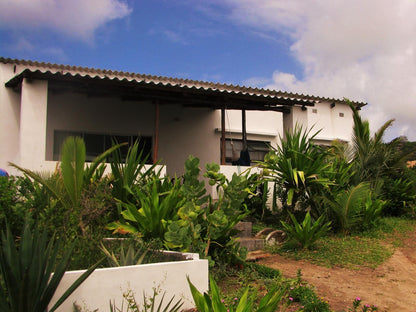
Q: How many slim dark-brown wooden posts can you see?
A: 3